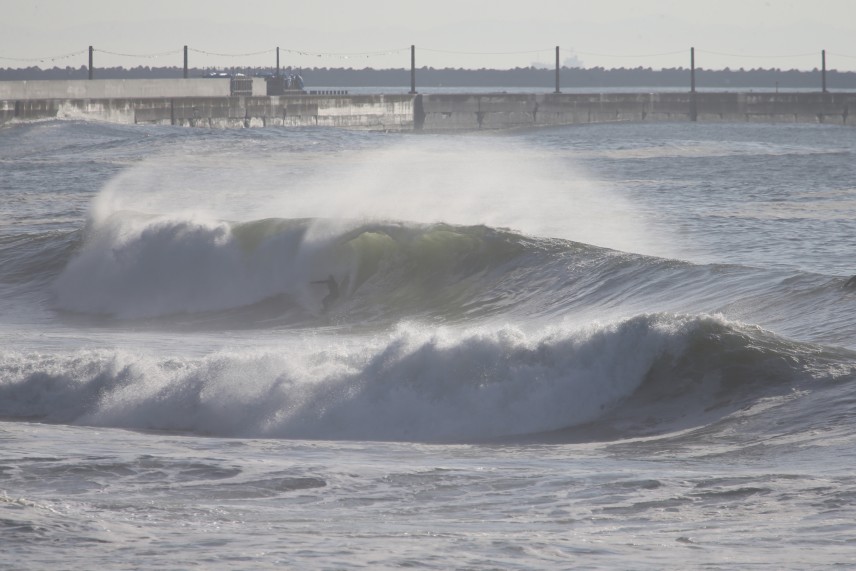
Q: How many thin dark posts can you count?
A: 7